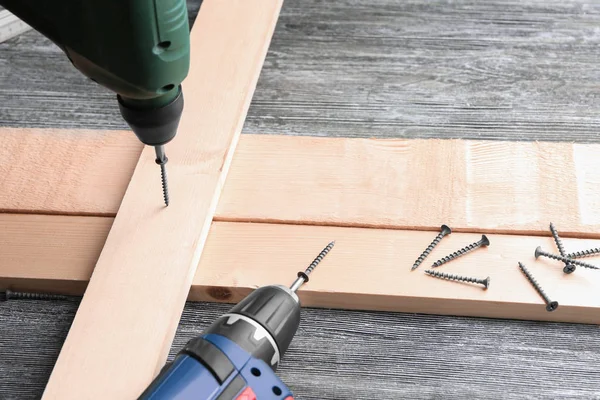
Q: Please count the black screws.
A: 10